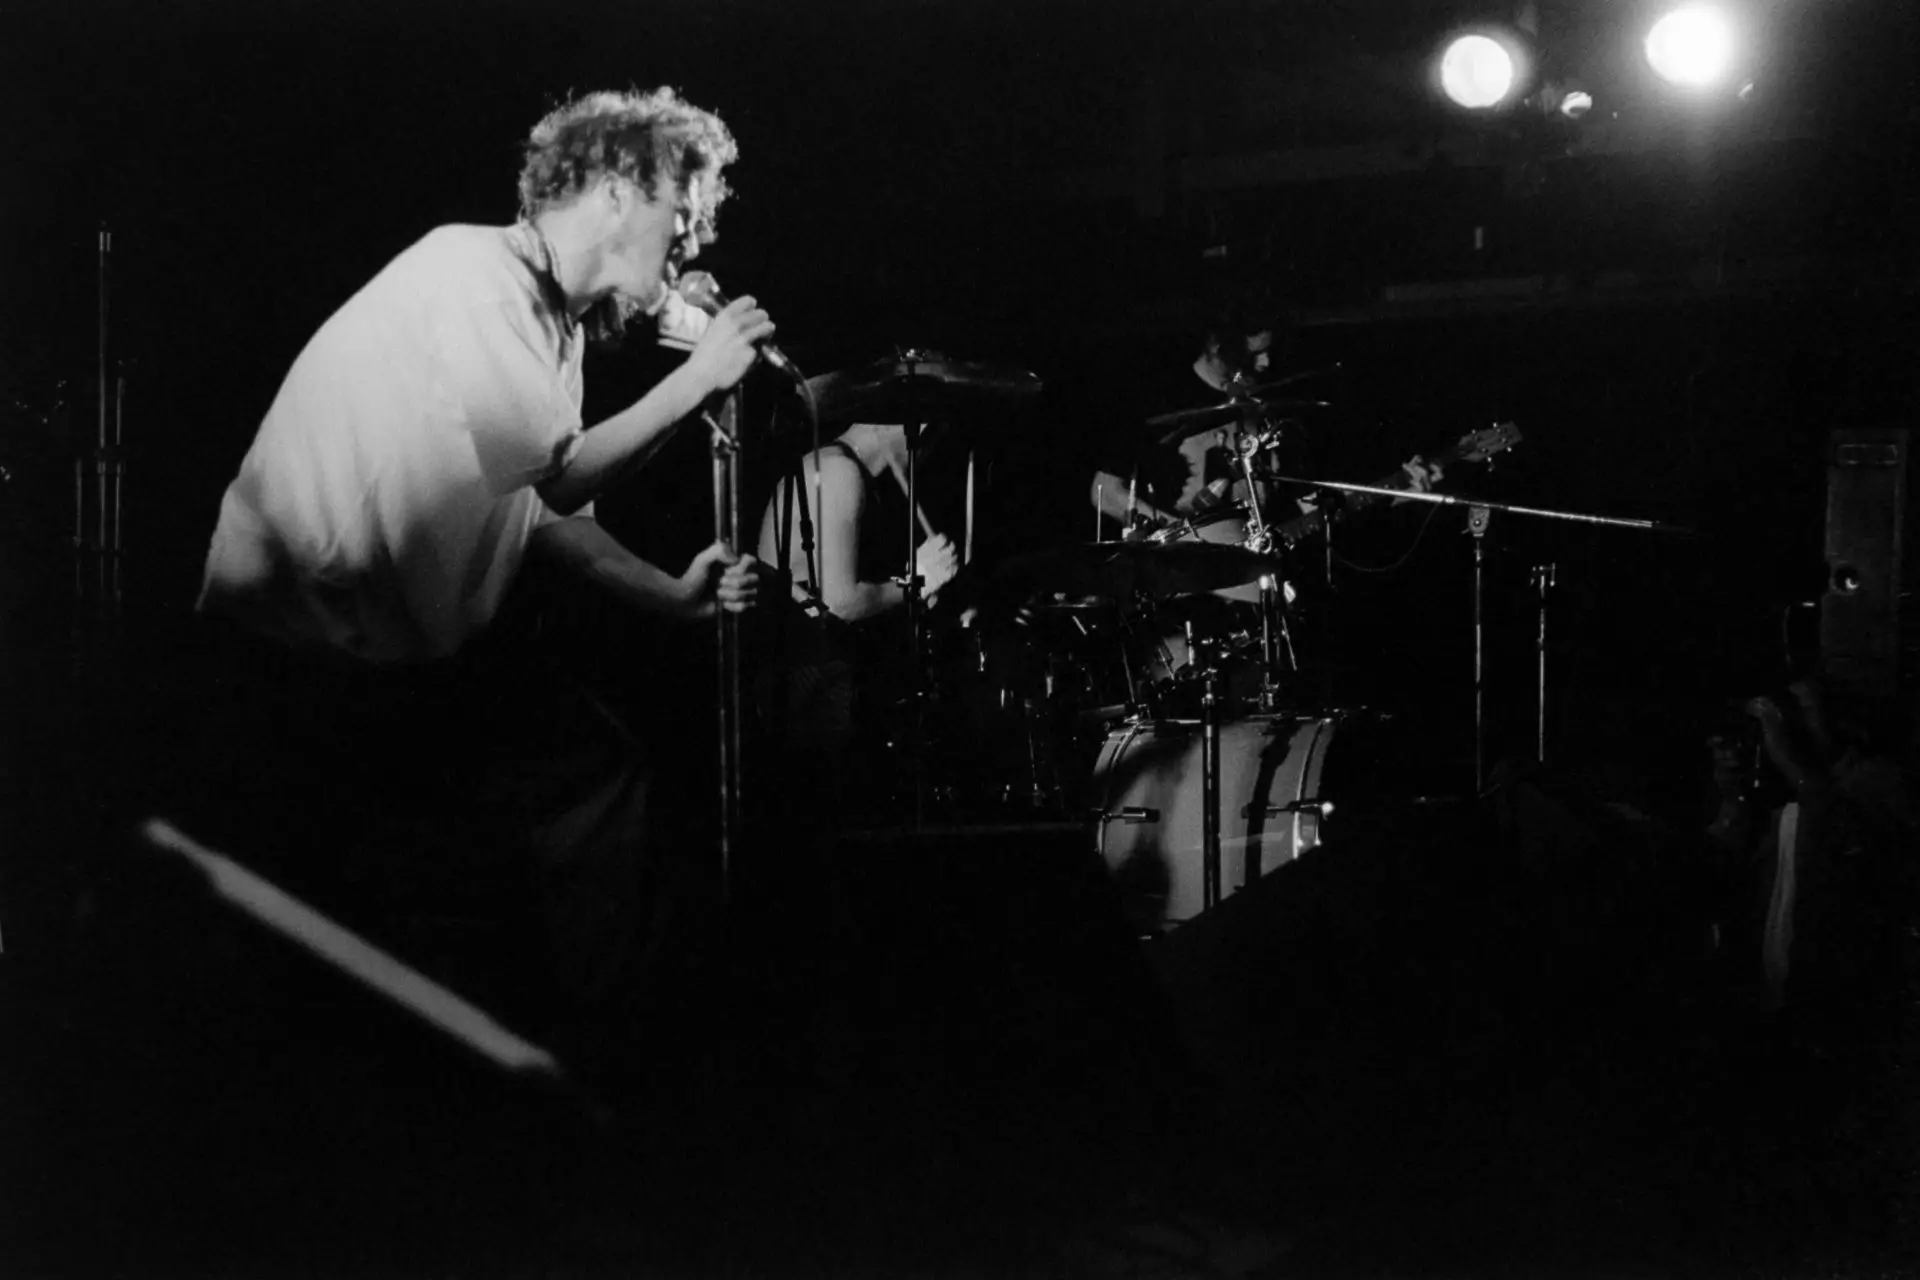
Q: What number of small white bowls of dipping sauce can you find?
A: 0